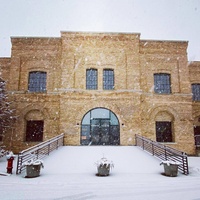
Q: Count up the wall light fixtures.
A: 2